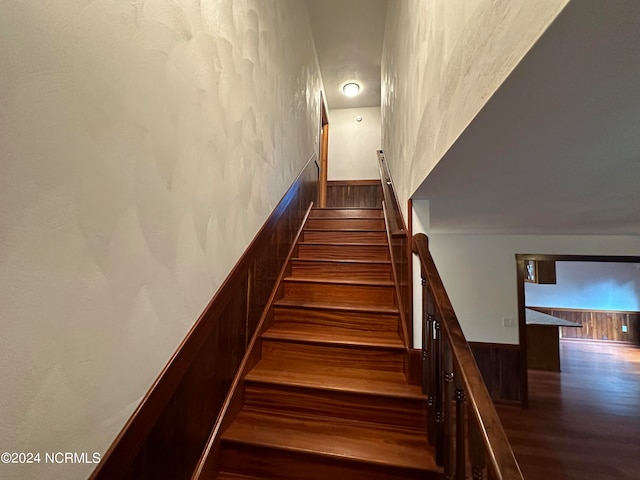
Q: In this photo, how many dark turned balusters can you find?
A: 6